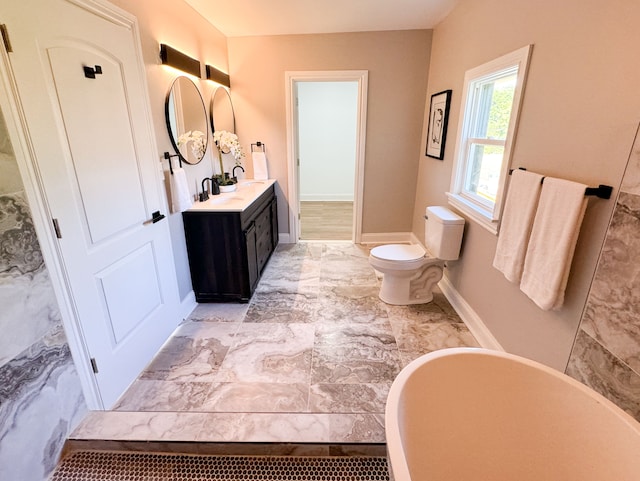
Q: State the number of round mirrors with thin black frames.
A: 2